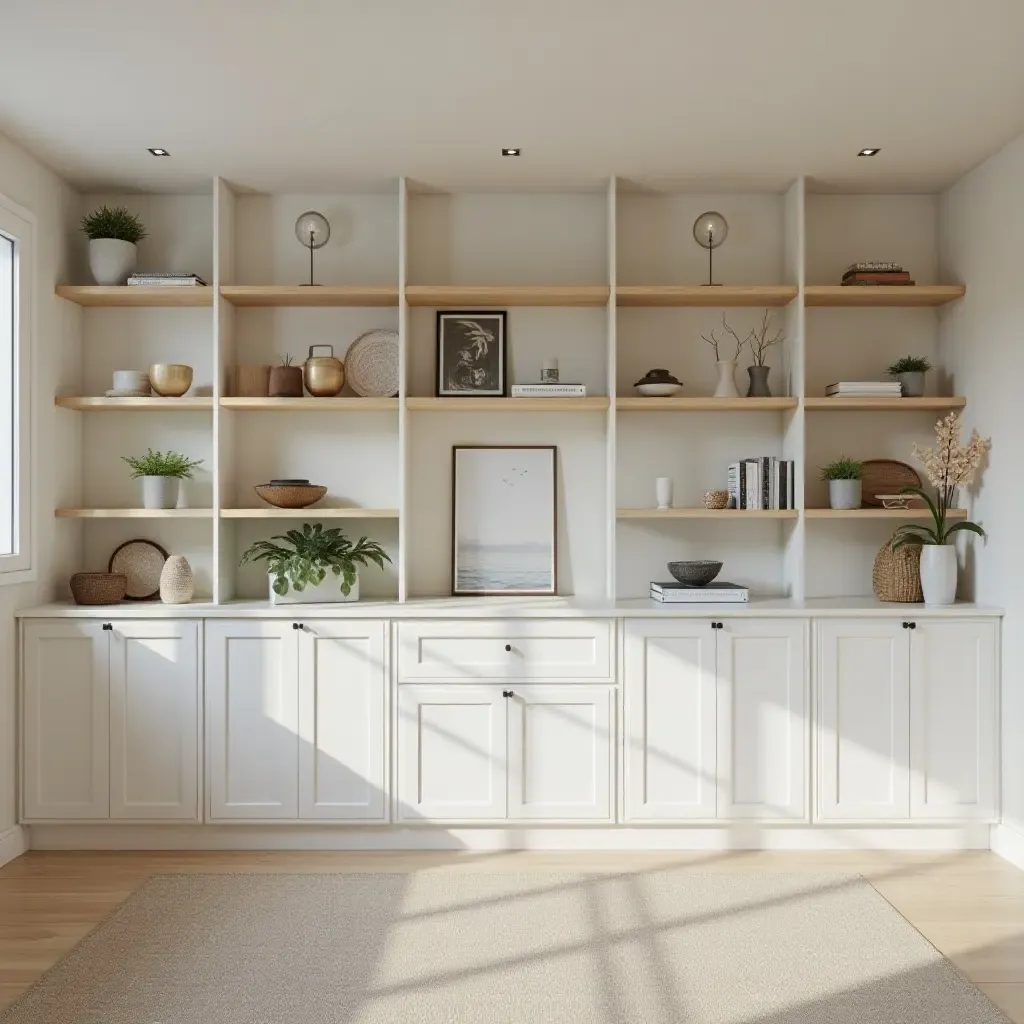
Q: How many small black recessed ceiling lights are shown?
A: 3